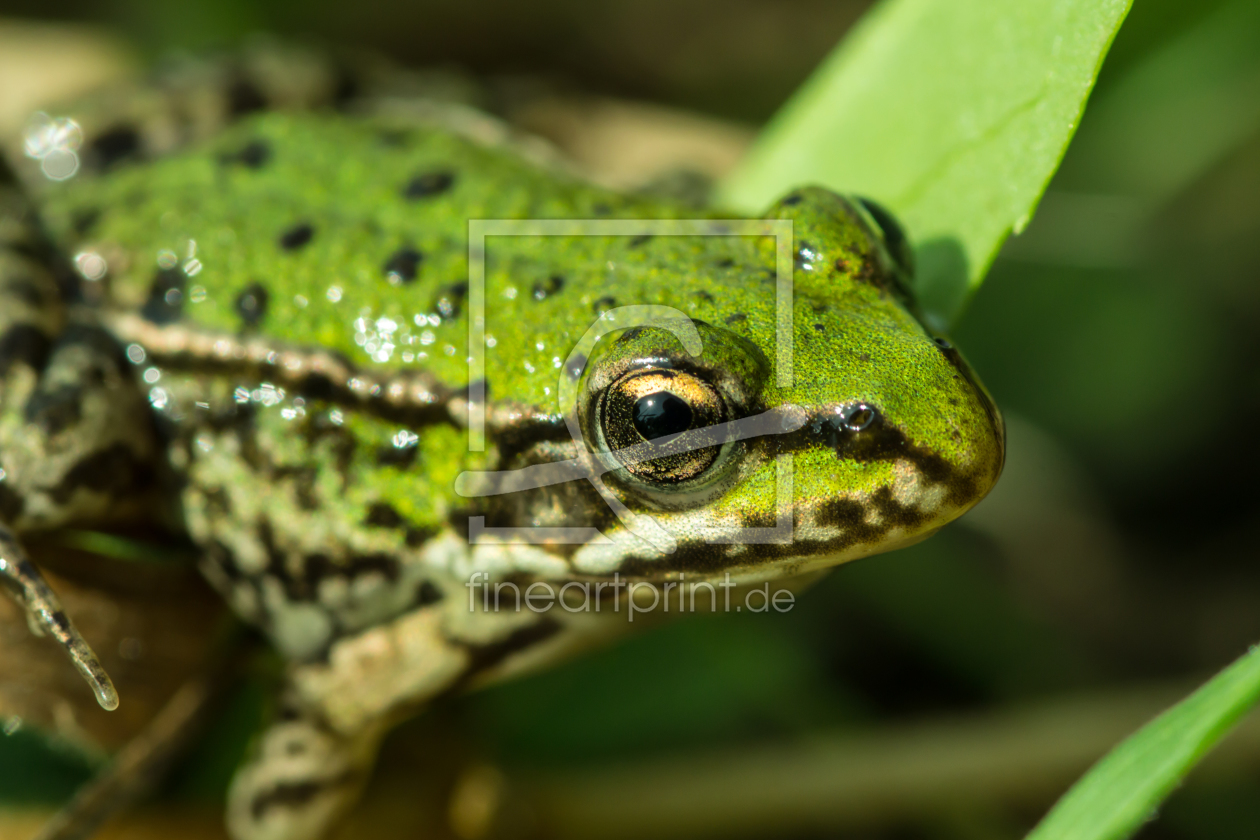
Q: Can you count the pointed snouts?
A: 1